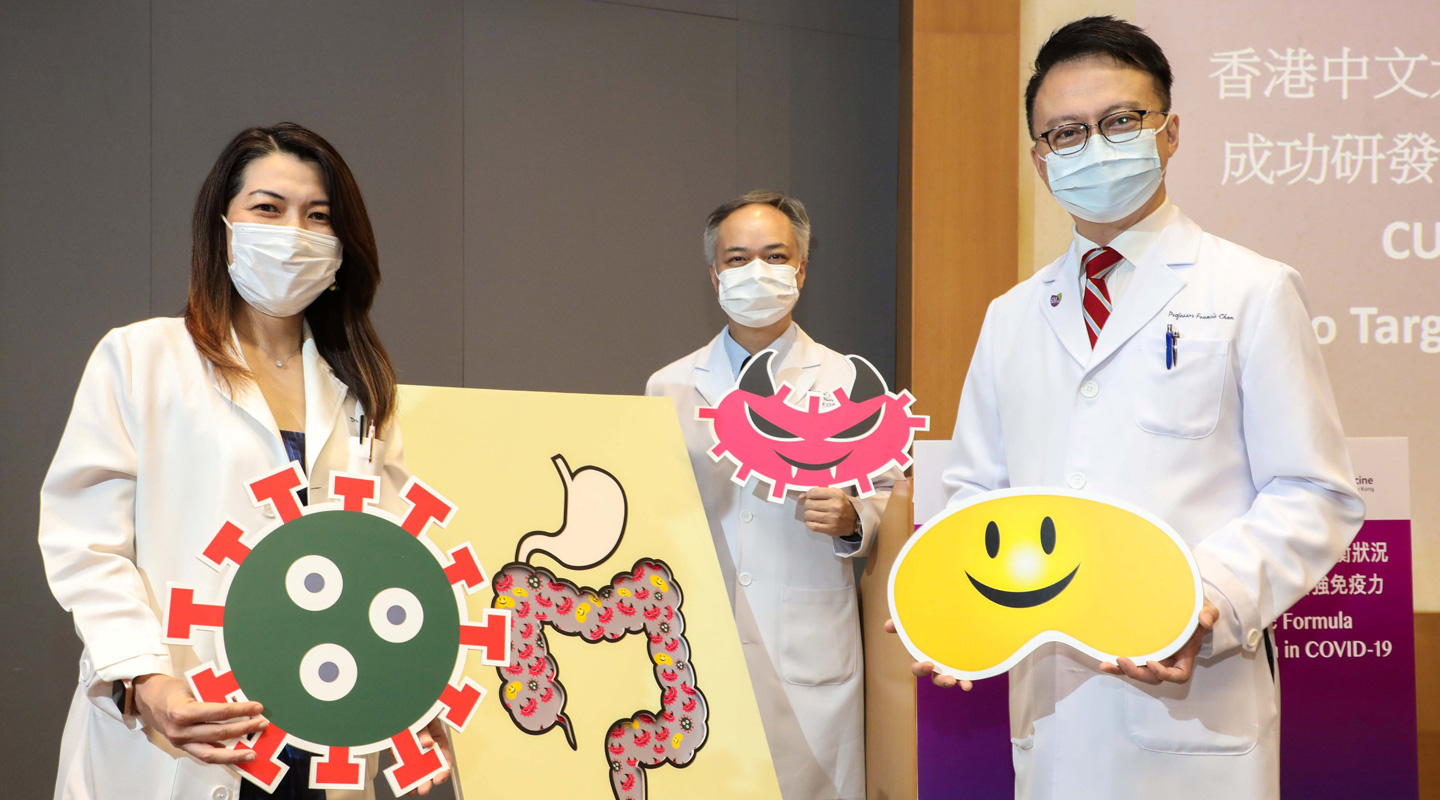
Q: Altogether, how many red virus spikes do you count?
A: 12